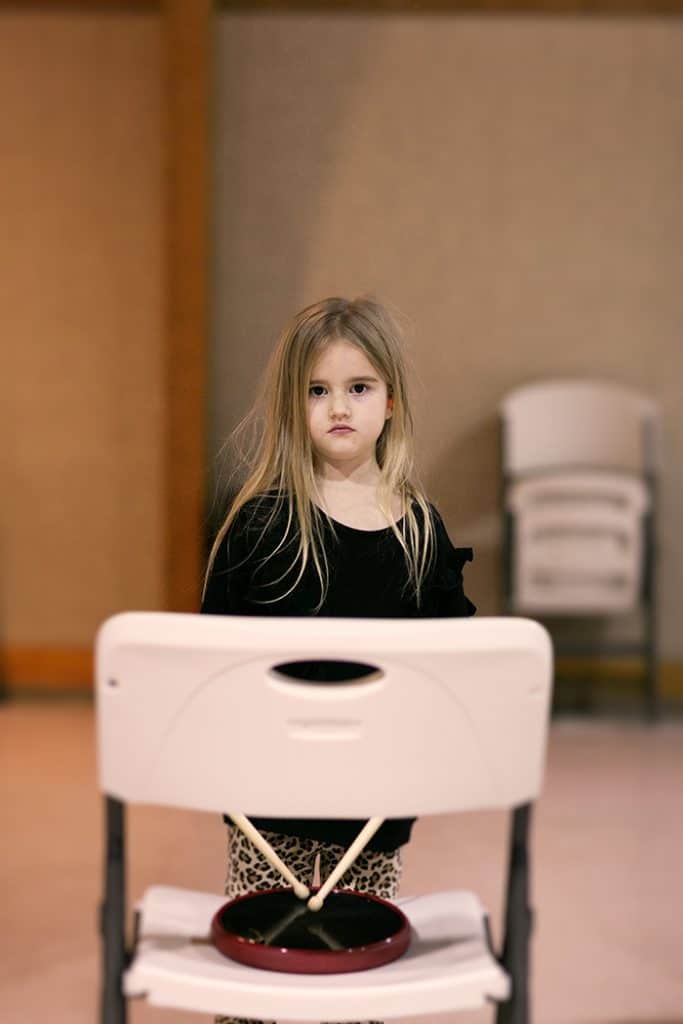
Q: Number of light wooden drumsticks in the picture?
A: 2